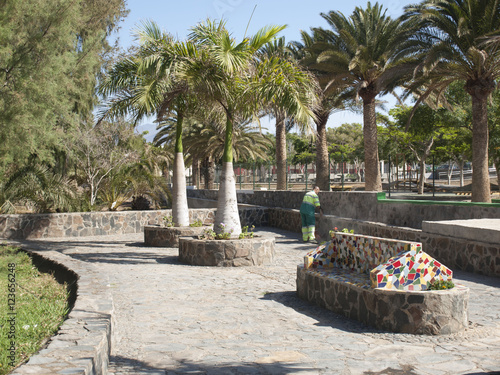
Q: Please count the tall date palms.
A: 4